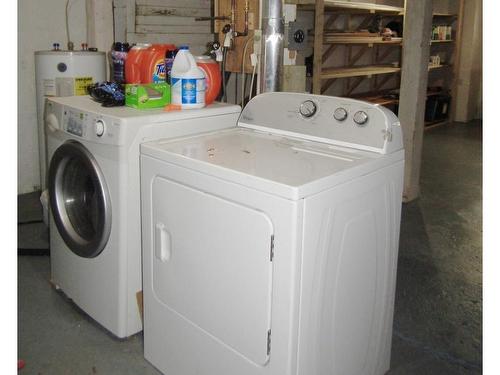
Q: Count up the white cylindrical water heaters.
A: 1